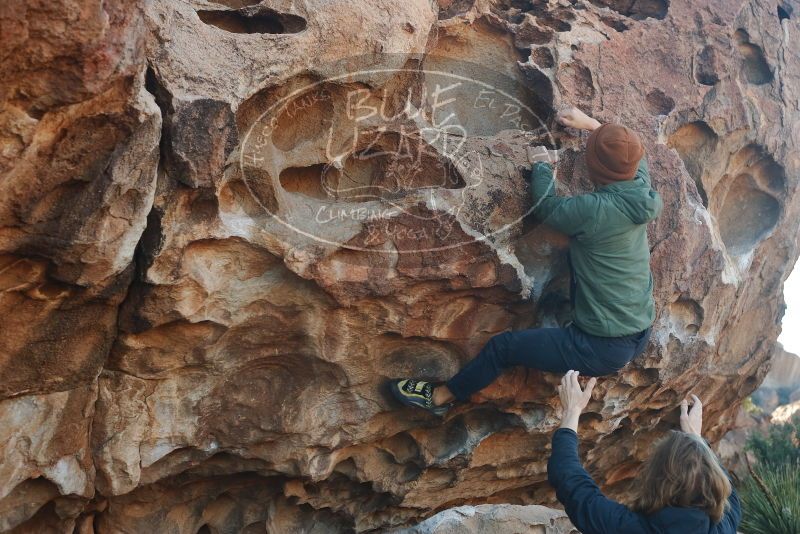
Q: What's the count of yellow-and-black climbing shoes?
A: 1